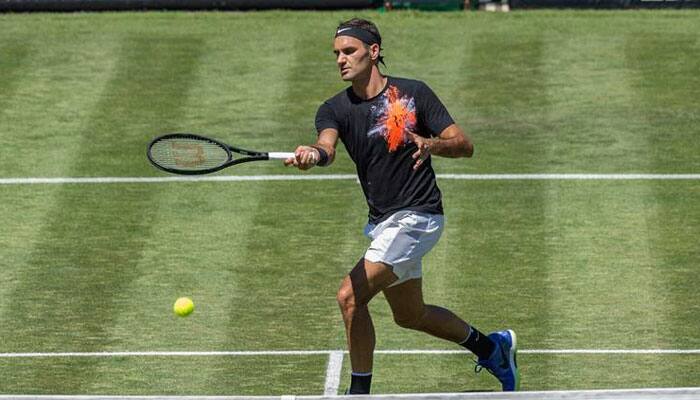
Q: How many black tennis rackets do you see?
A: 1